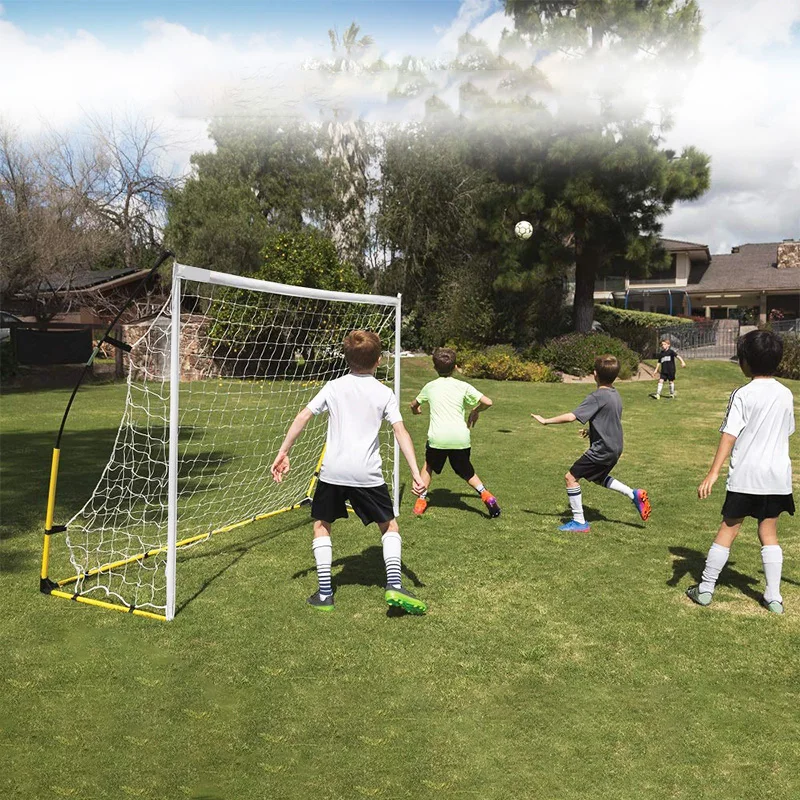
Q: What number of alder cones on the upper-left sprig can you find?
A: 0